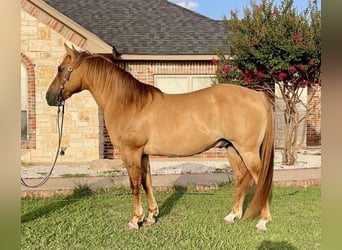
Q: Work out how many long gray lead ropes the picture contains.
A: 1